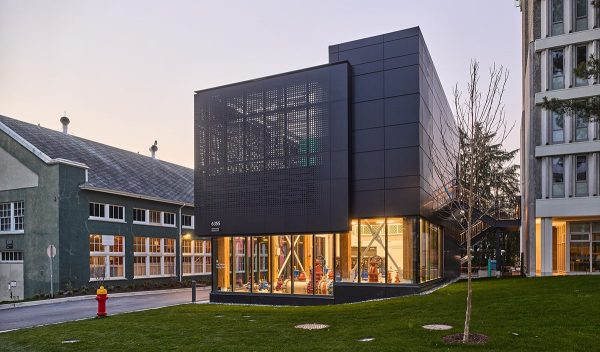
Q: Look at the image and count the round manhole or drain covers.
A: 2